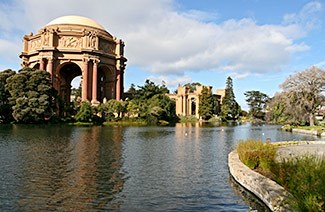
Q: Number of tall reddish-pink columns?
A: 5